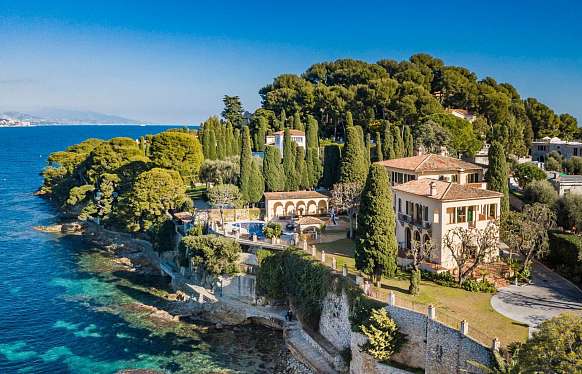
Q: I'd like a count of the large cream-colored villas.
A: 1